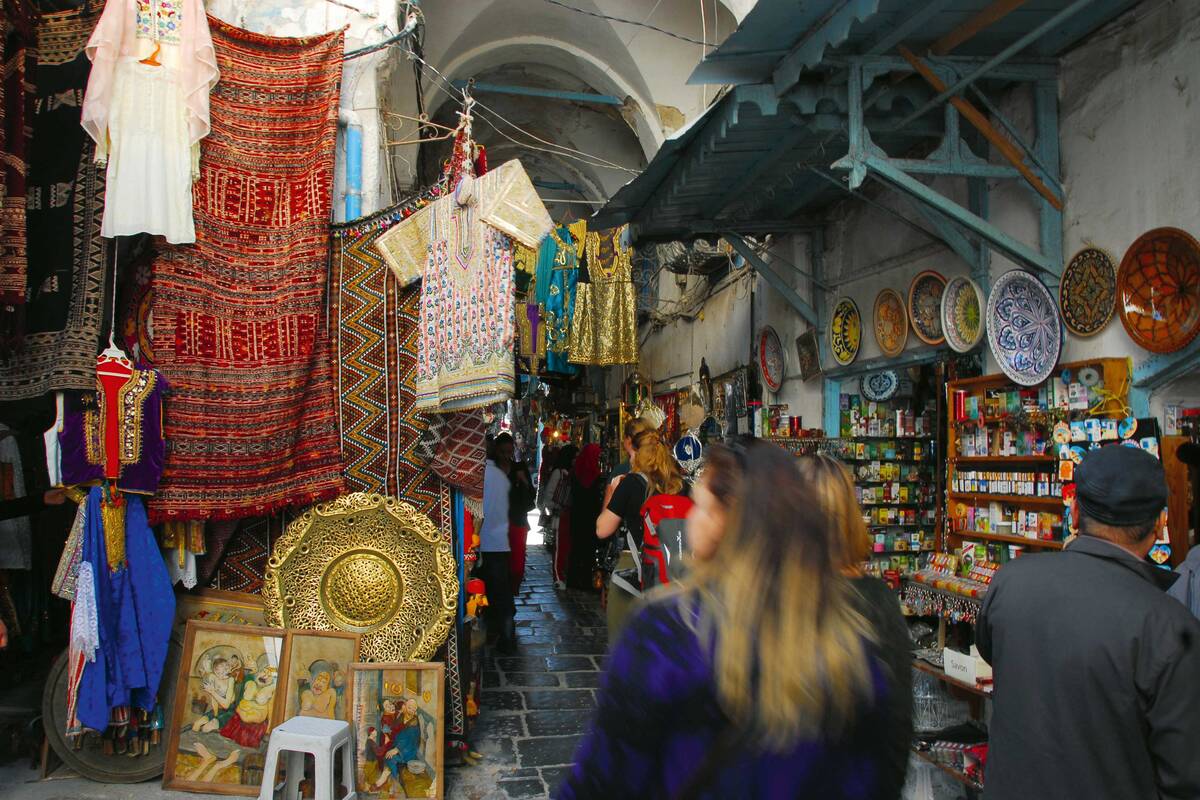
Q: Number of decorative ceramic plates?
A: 9